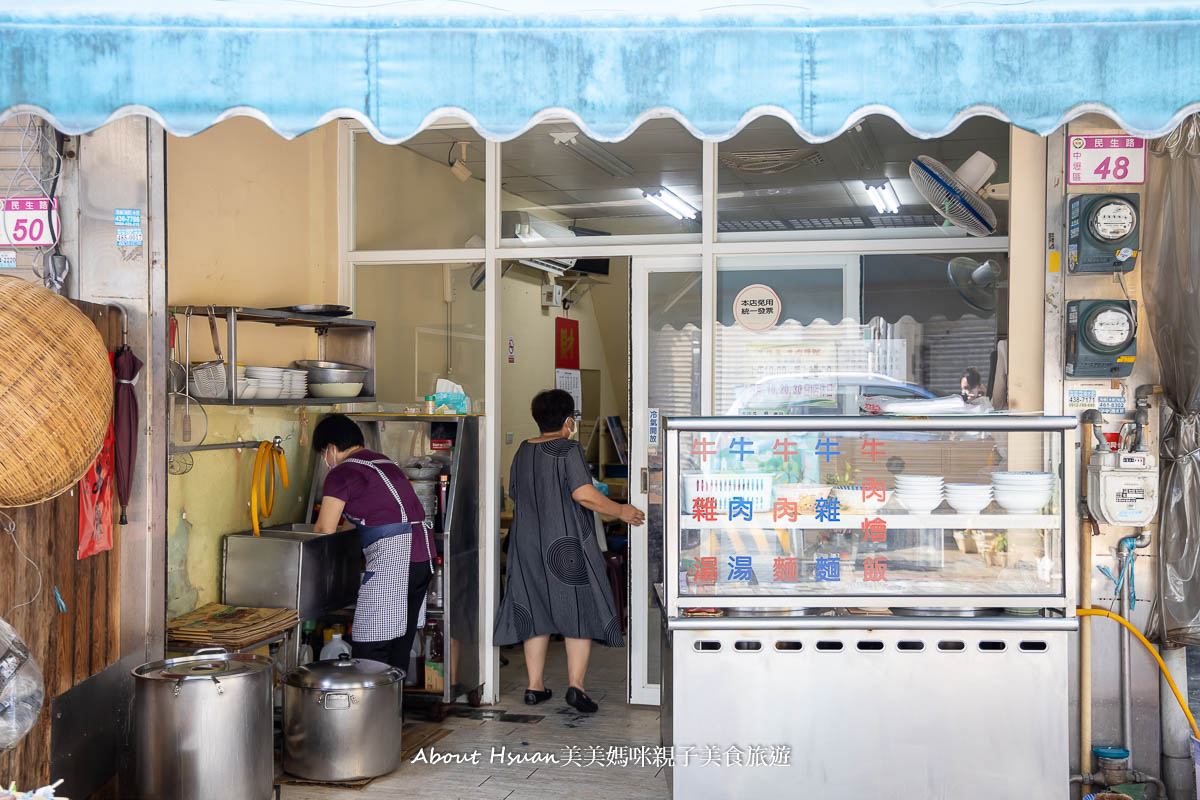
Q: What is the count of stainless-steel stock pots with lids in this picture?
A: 2